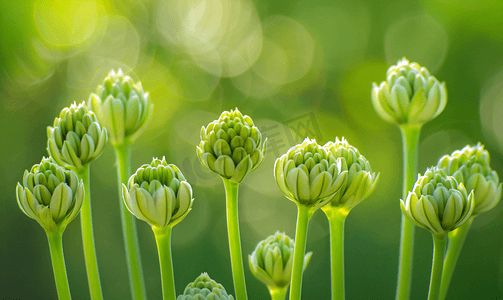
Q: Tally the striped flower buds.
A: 12